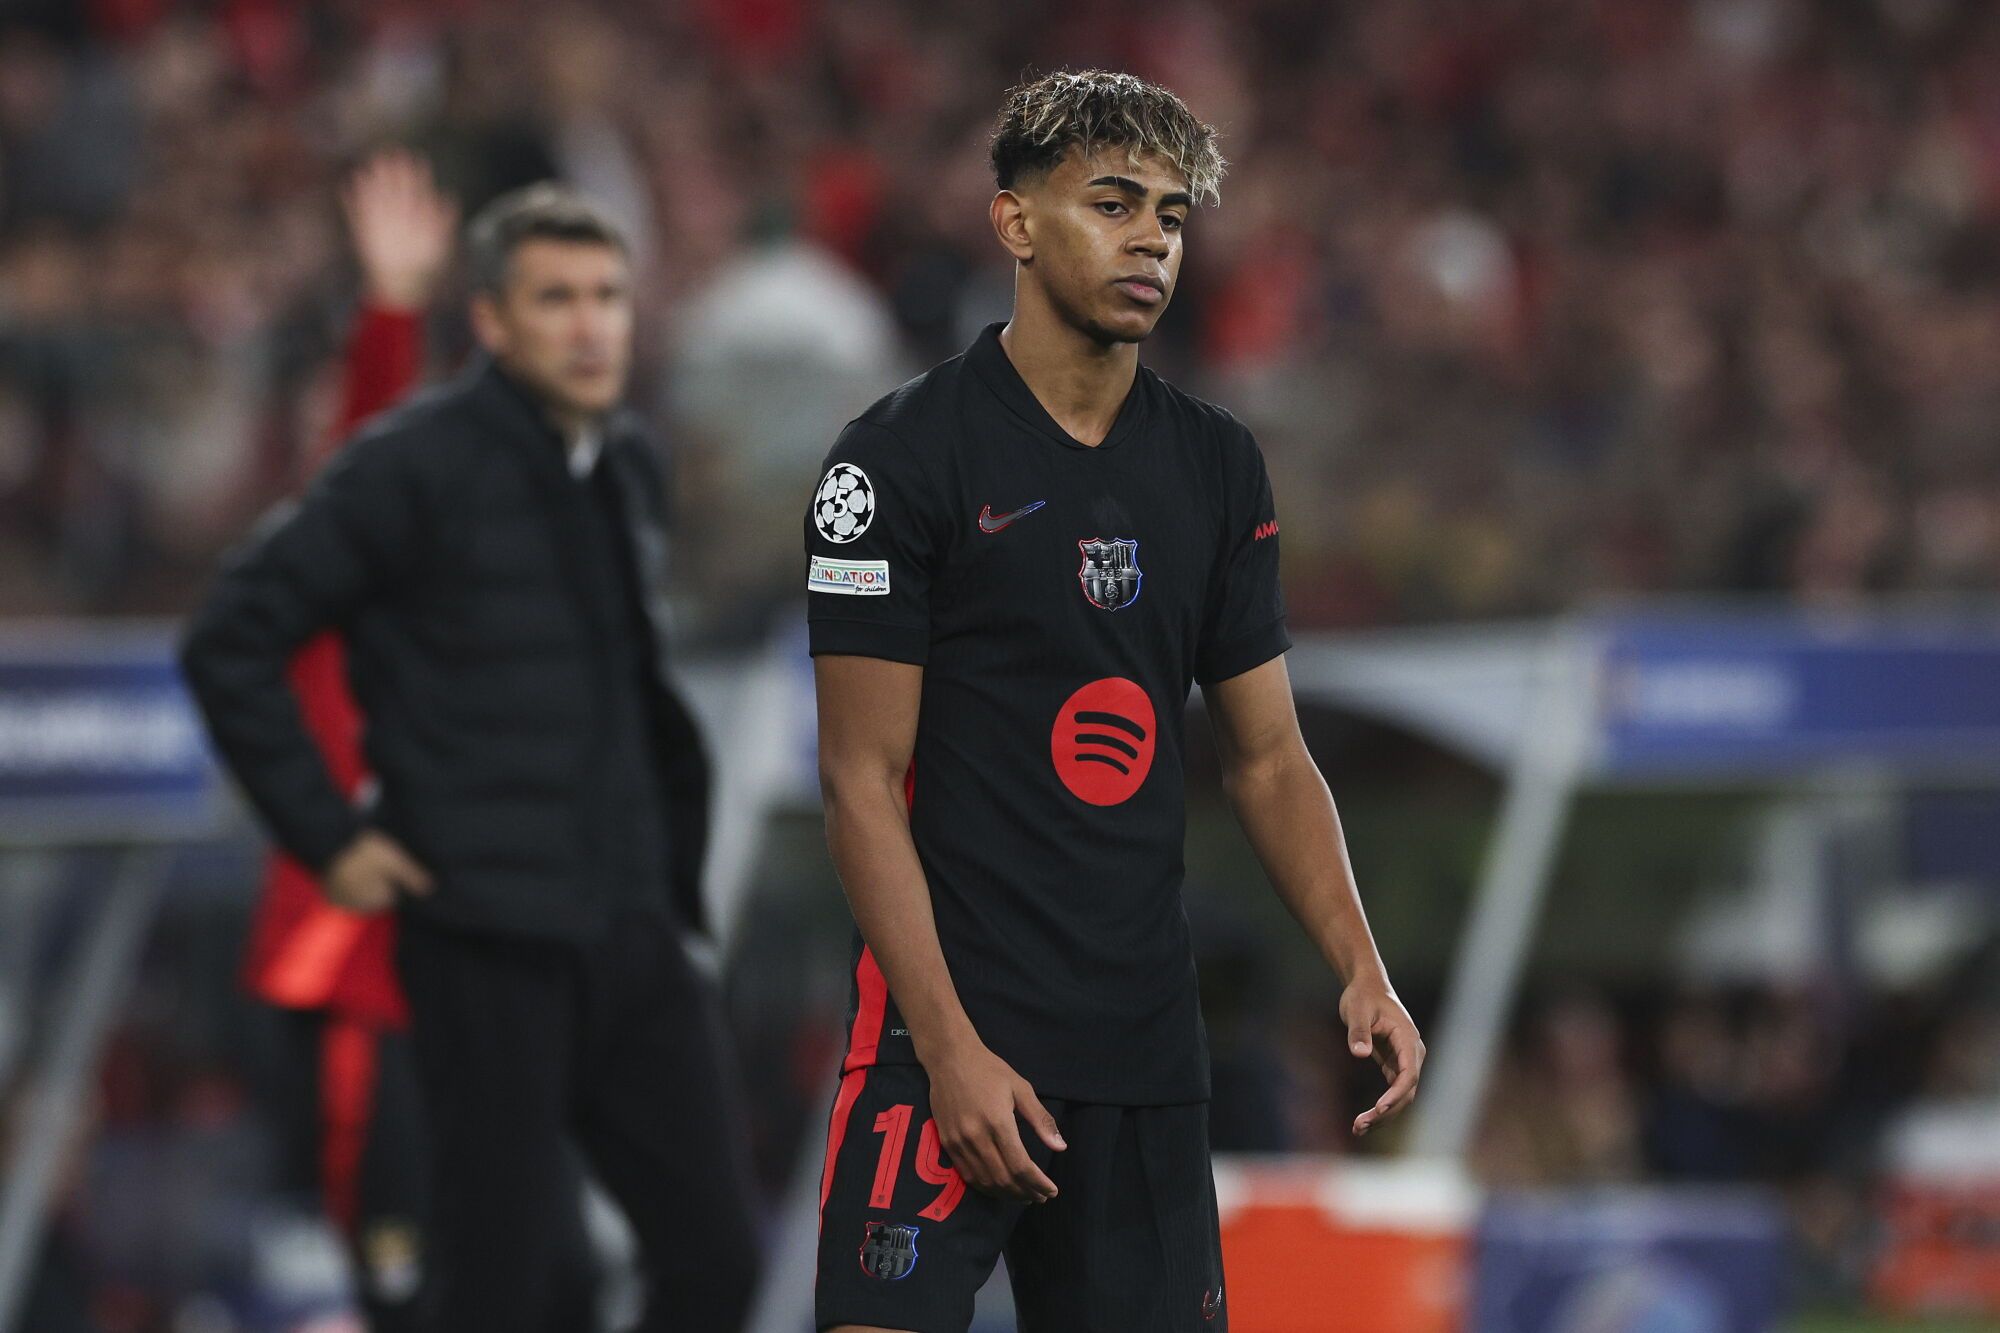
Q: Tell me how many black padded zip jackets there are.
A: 1